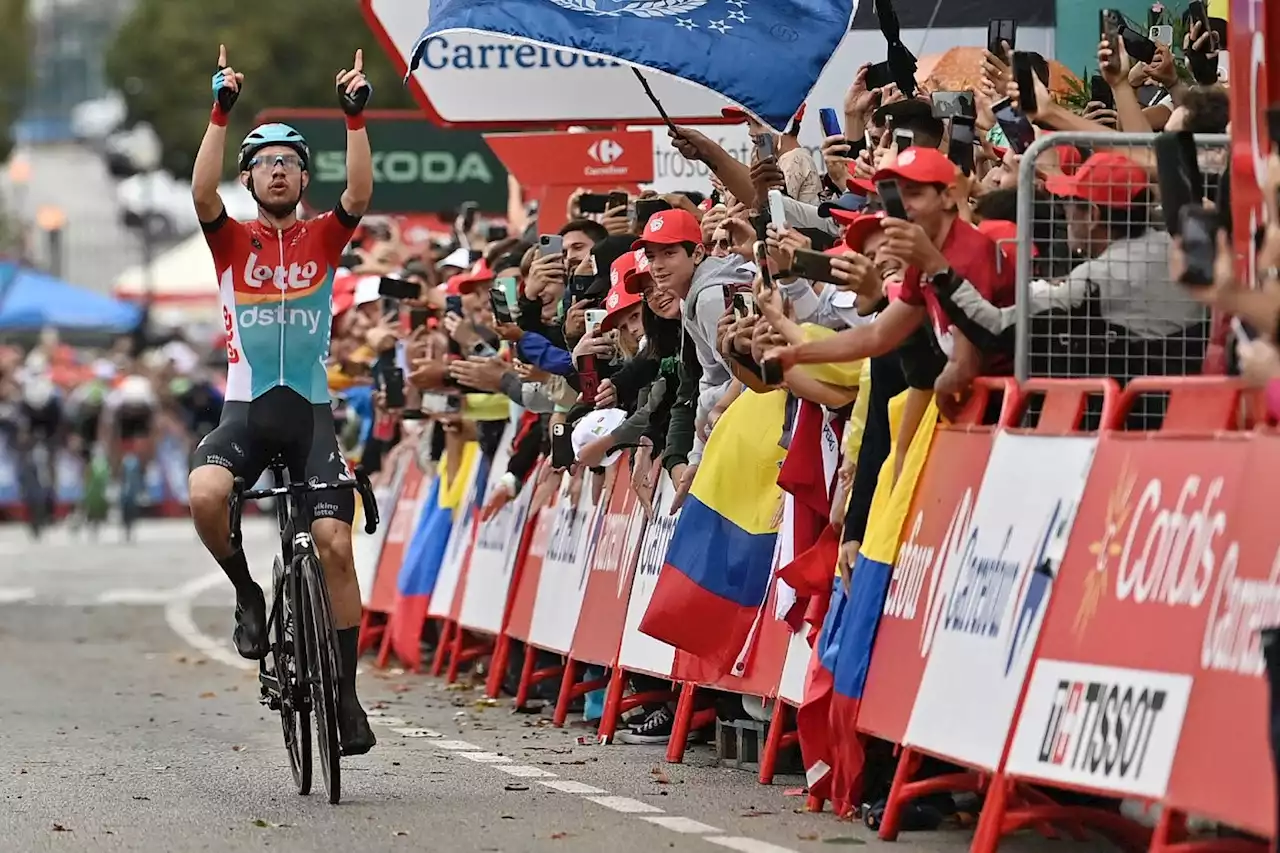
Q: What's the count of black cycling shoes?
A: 2